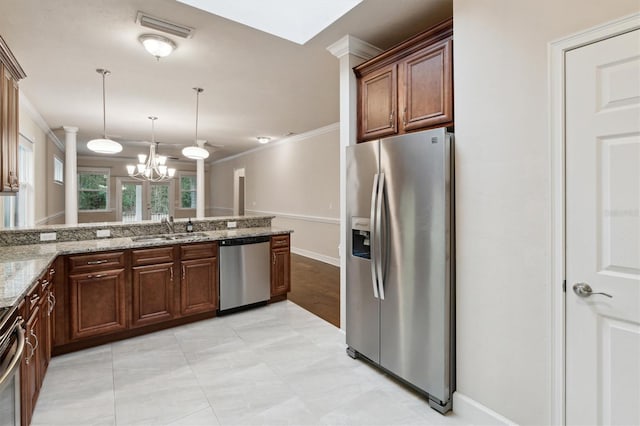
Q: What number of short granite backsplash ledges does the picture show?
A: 1